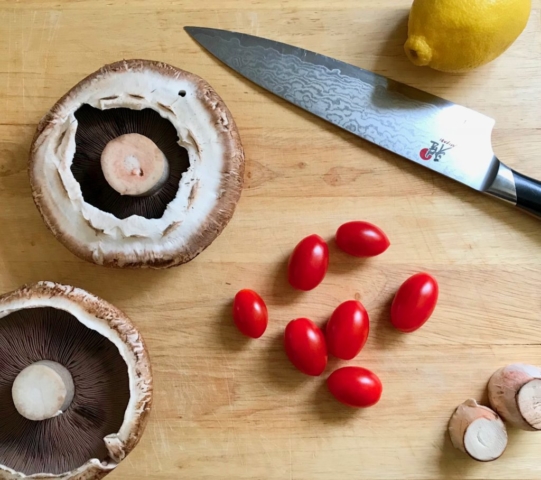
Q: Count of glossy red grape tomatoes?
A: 7